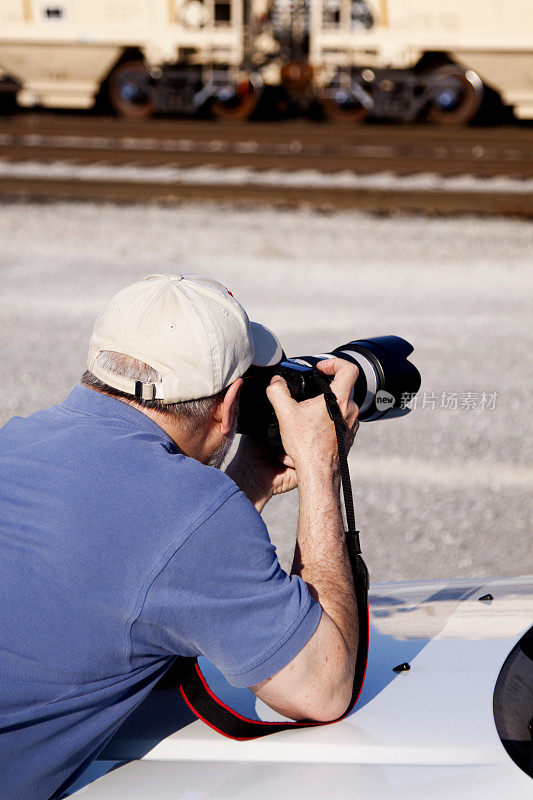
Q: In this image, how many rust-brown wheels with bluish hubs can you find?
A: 4